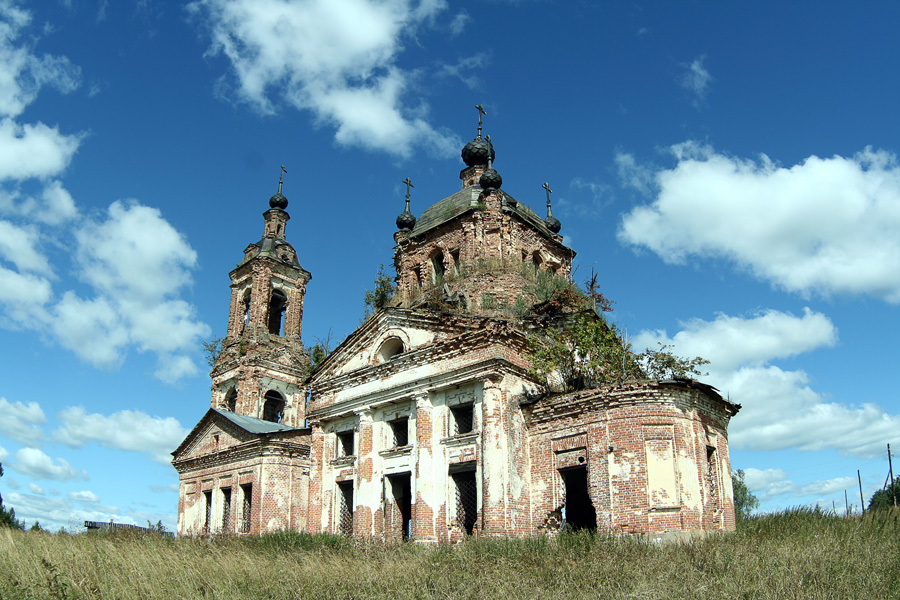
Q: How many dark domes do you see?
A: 5